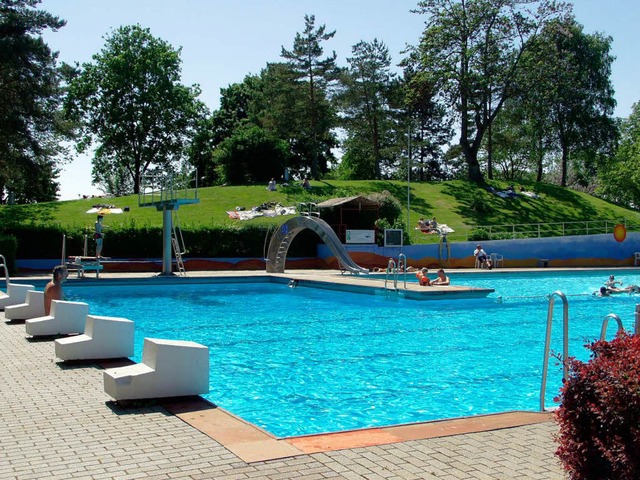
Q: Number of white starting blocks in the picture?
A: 5